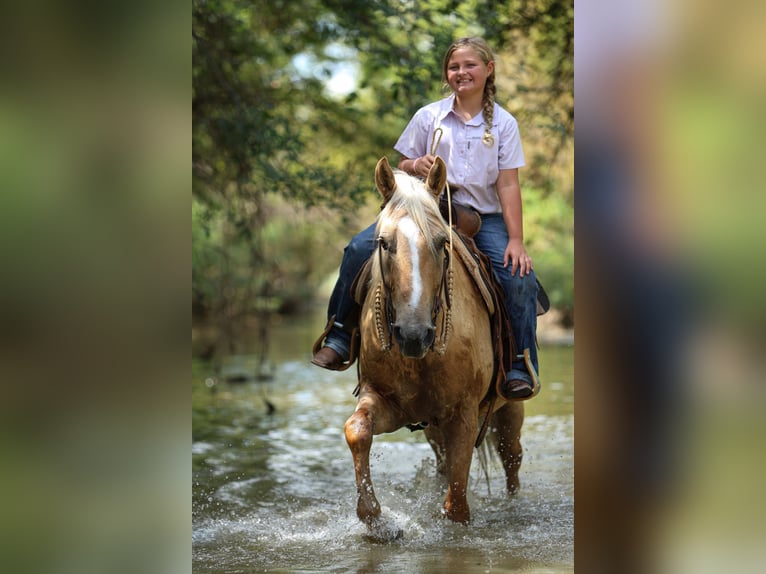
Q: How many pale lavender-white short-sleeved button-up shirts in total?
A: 1